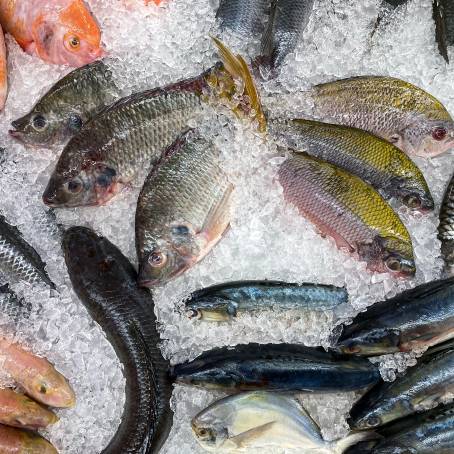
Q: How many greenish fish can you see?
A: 3